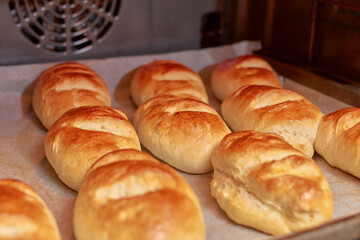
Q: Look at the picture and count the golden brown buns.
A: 10